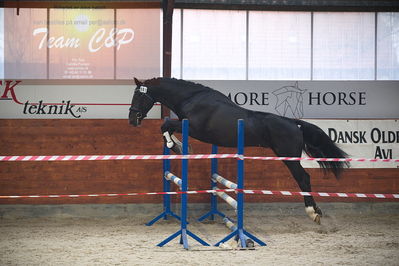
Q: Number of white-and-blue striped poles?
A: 4